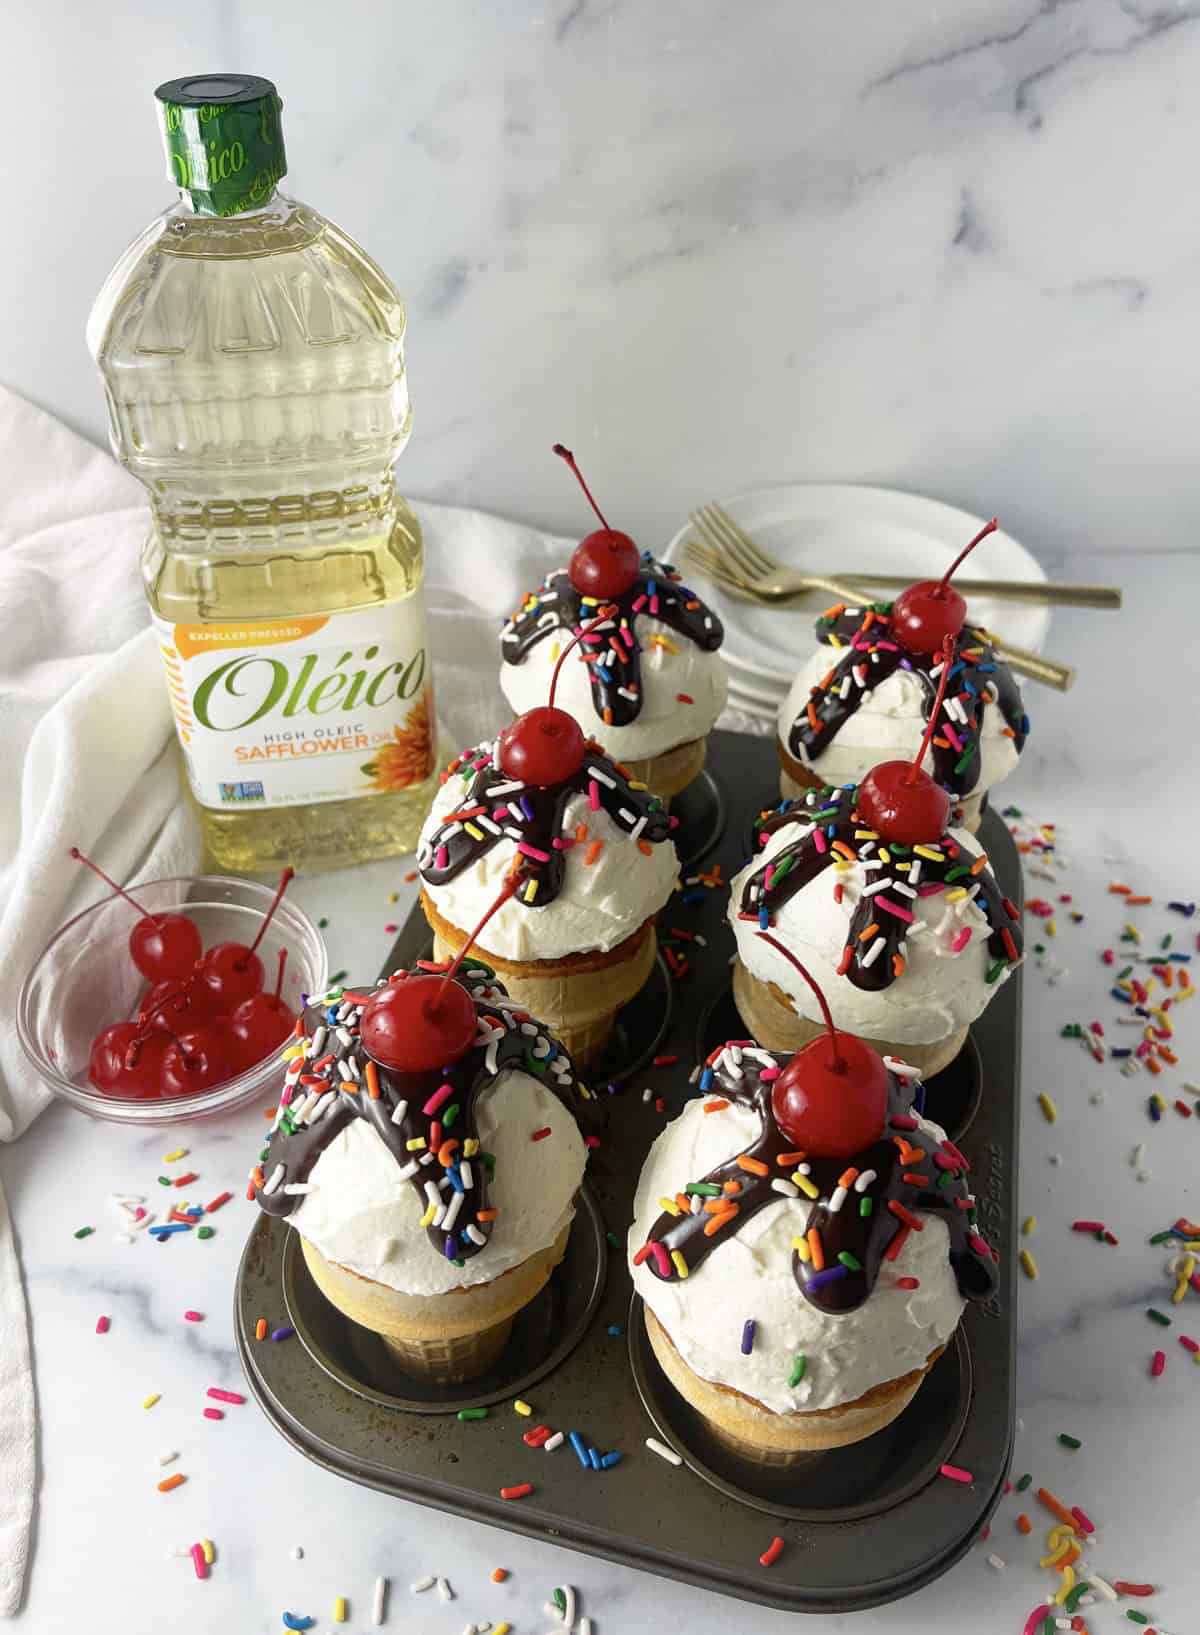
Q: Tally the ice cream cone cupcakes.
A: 6